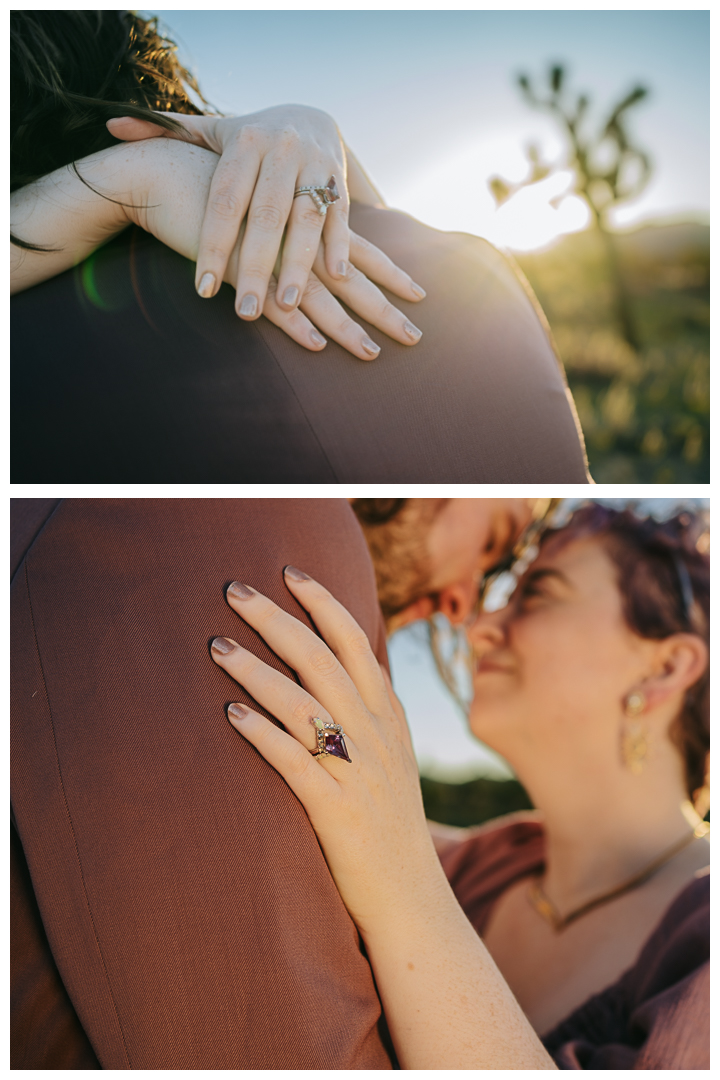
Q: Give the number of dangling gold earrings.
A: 1